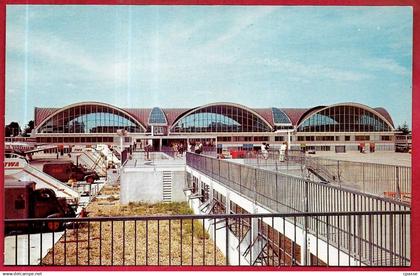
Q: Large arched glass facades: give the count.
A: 3